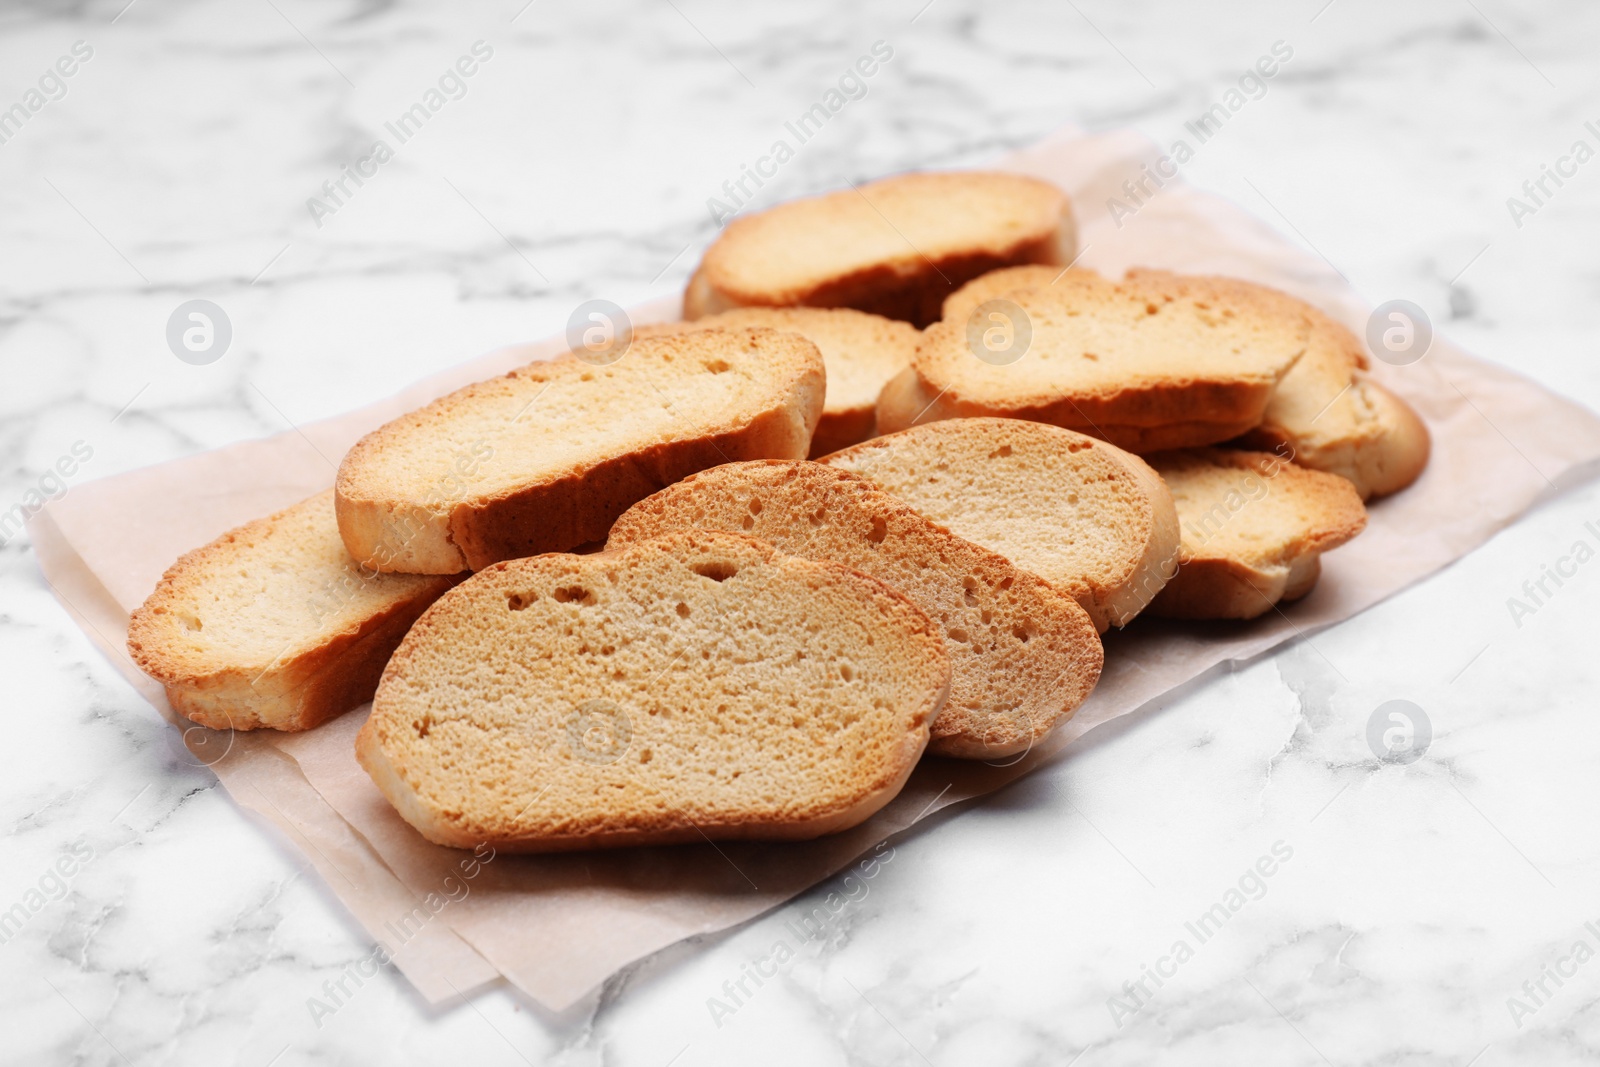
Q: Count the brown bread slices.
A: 10